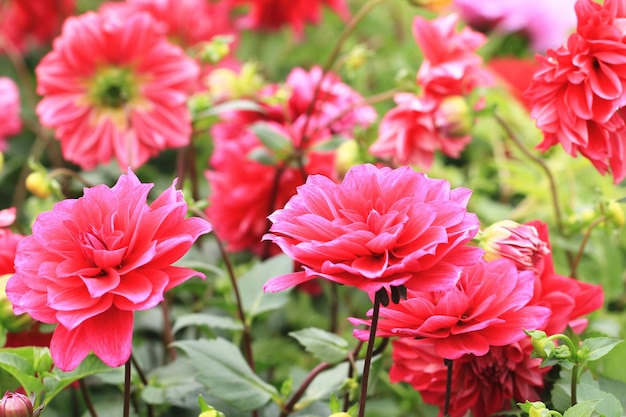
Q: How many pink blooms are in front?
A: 3